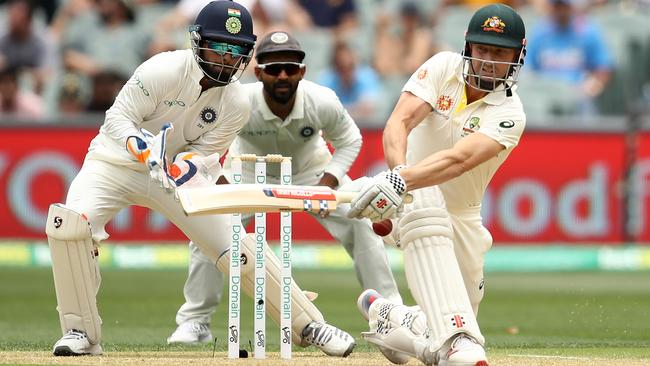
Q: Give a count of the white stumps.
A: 3